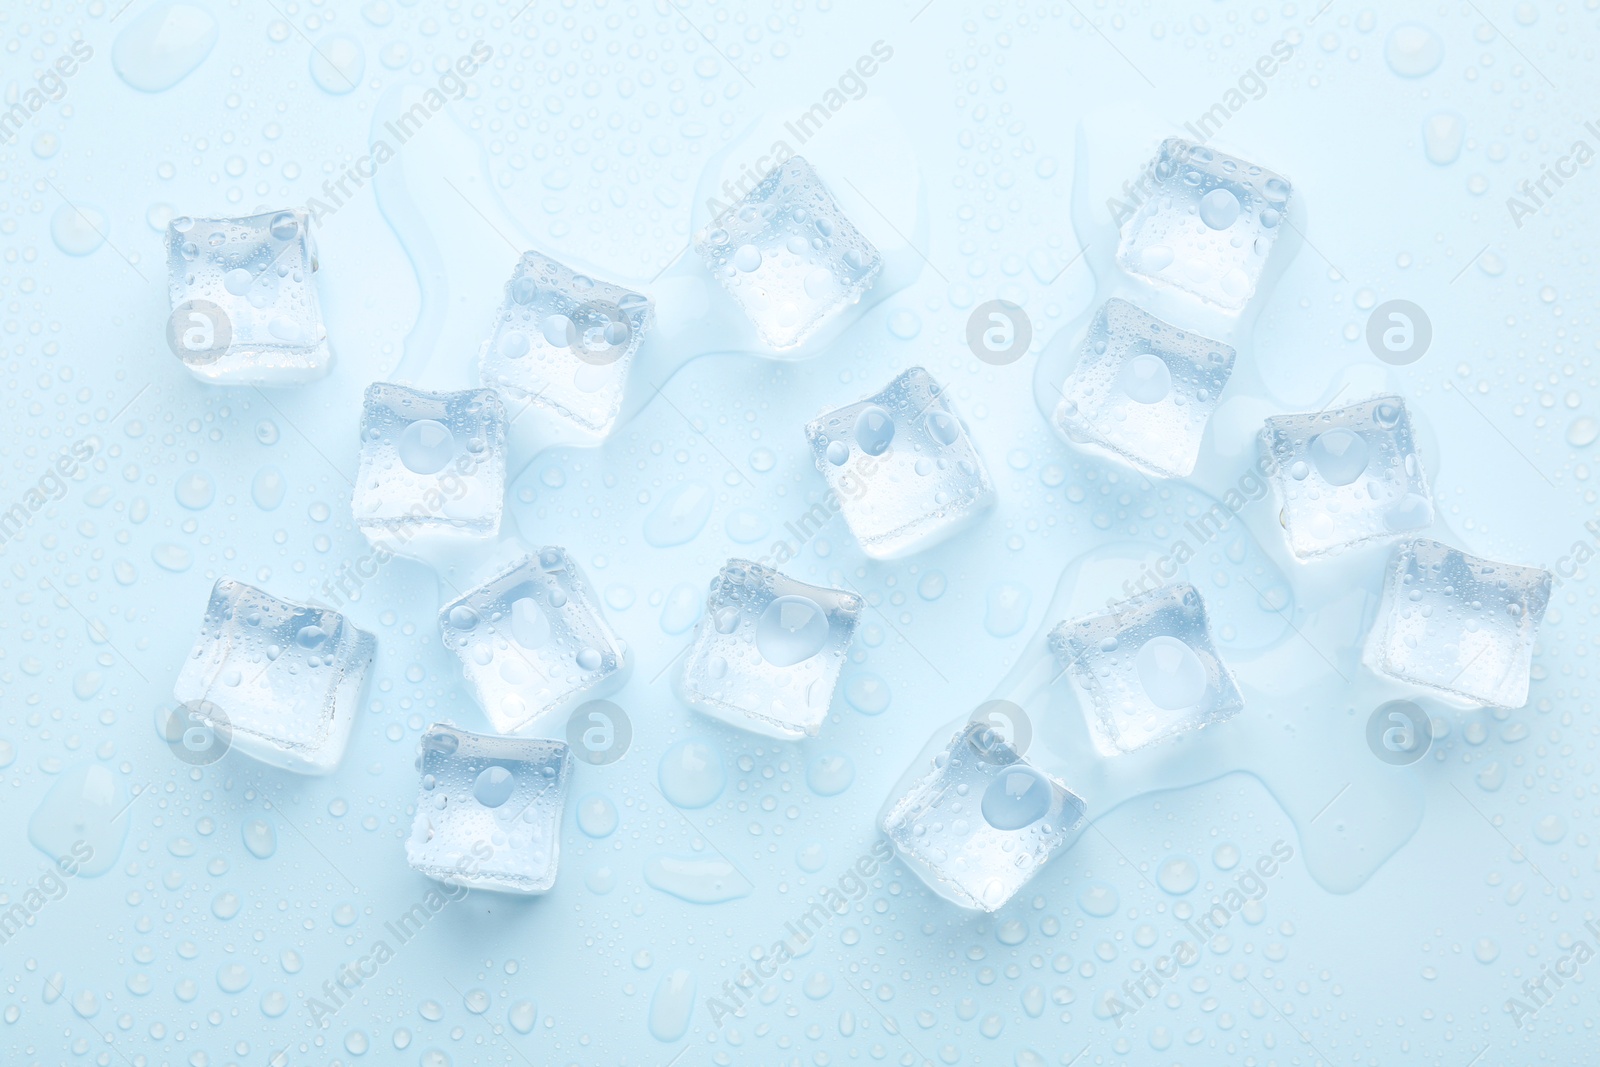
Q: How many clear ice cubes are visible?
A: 15